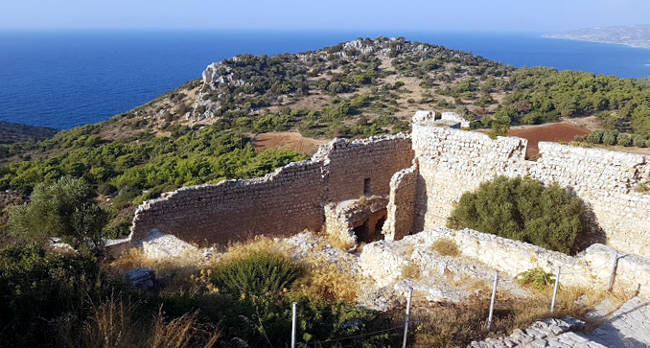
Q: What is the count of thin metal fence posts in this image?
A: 5